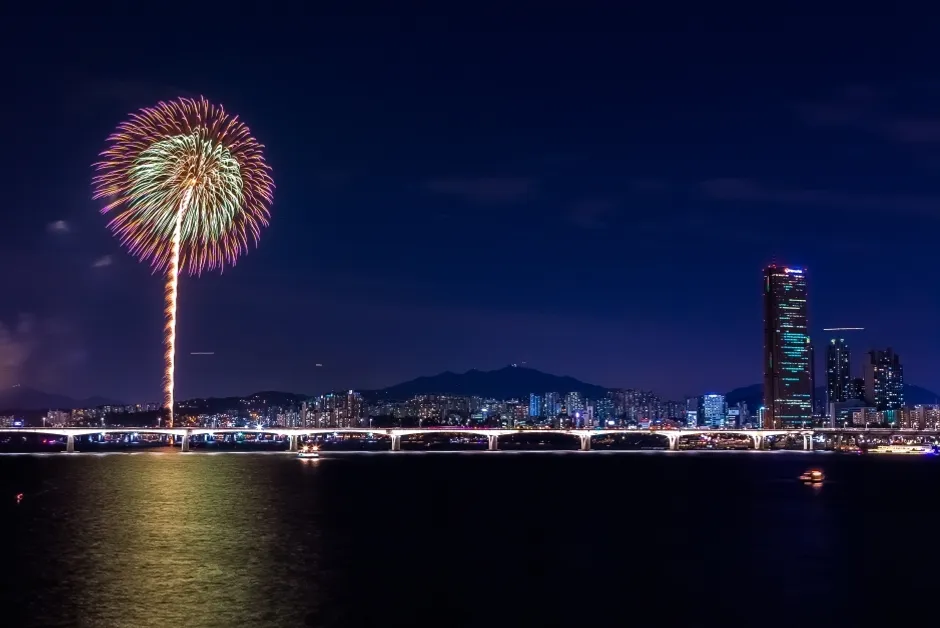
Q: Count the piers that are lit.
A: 9